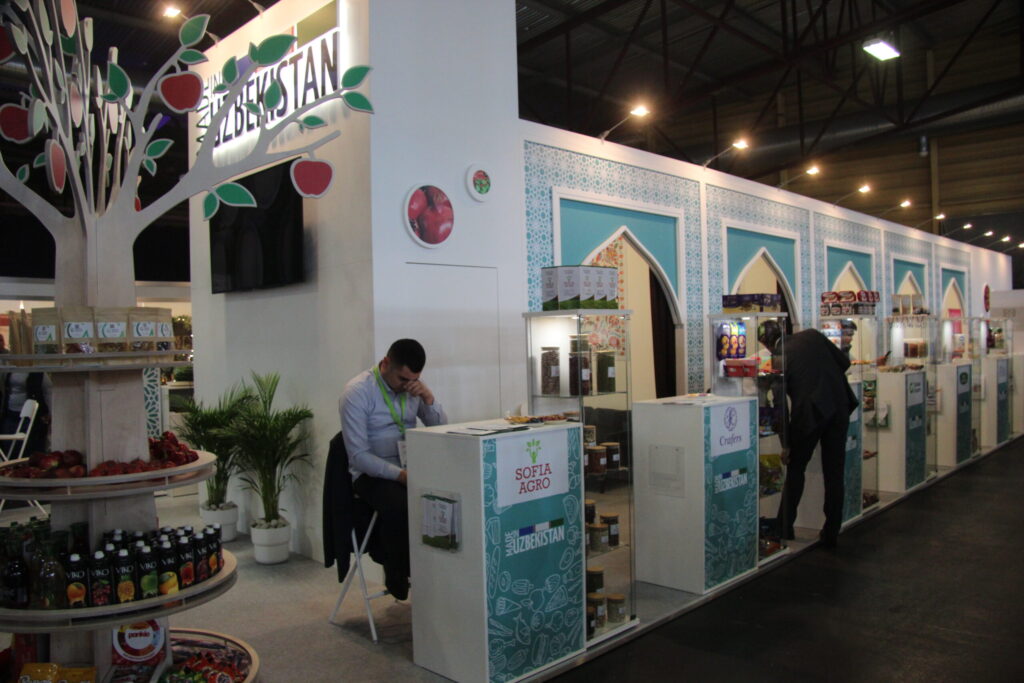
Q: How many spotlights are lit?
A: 11